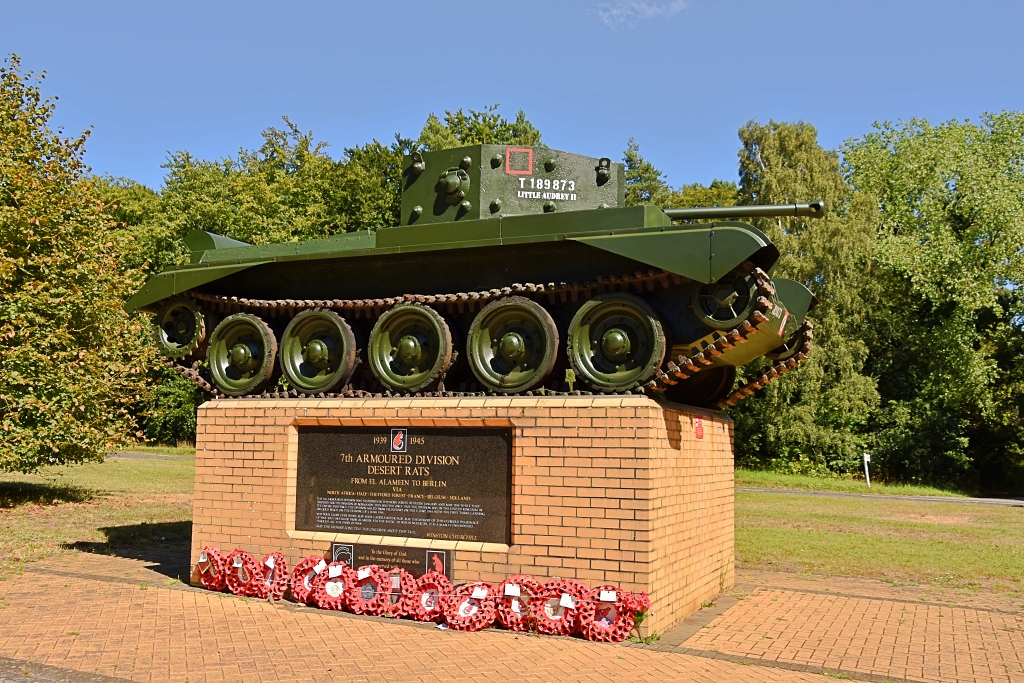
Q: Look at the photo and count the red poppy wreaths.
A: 12